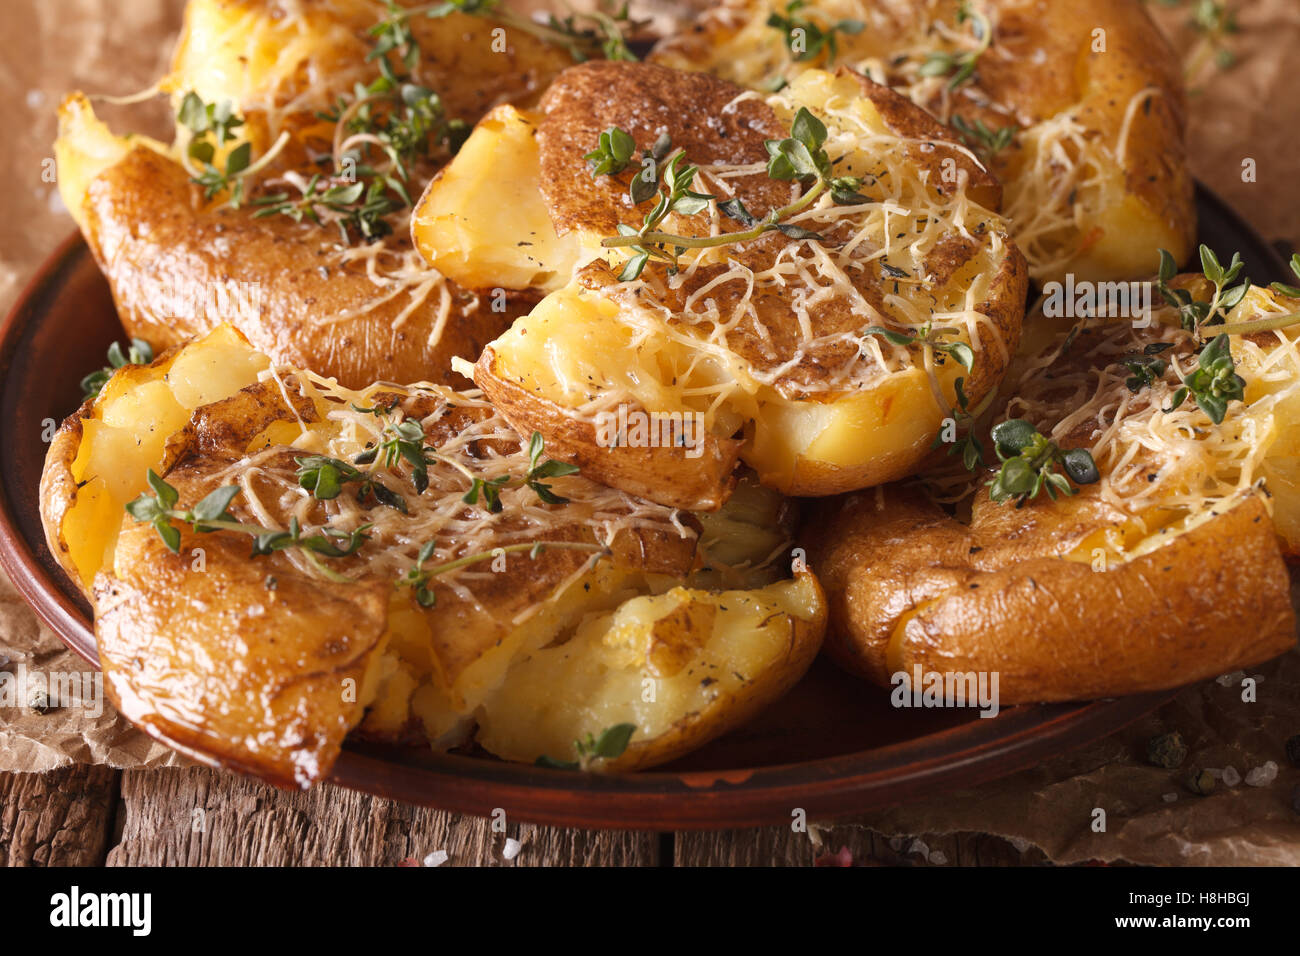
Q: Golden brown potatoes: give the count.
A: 5